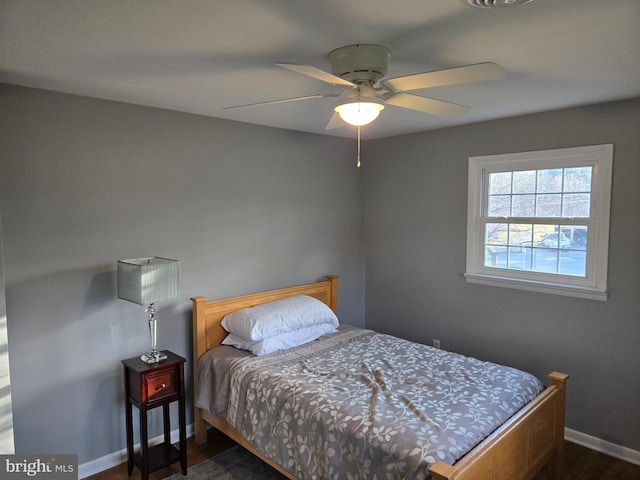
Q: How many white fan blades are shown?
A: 5